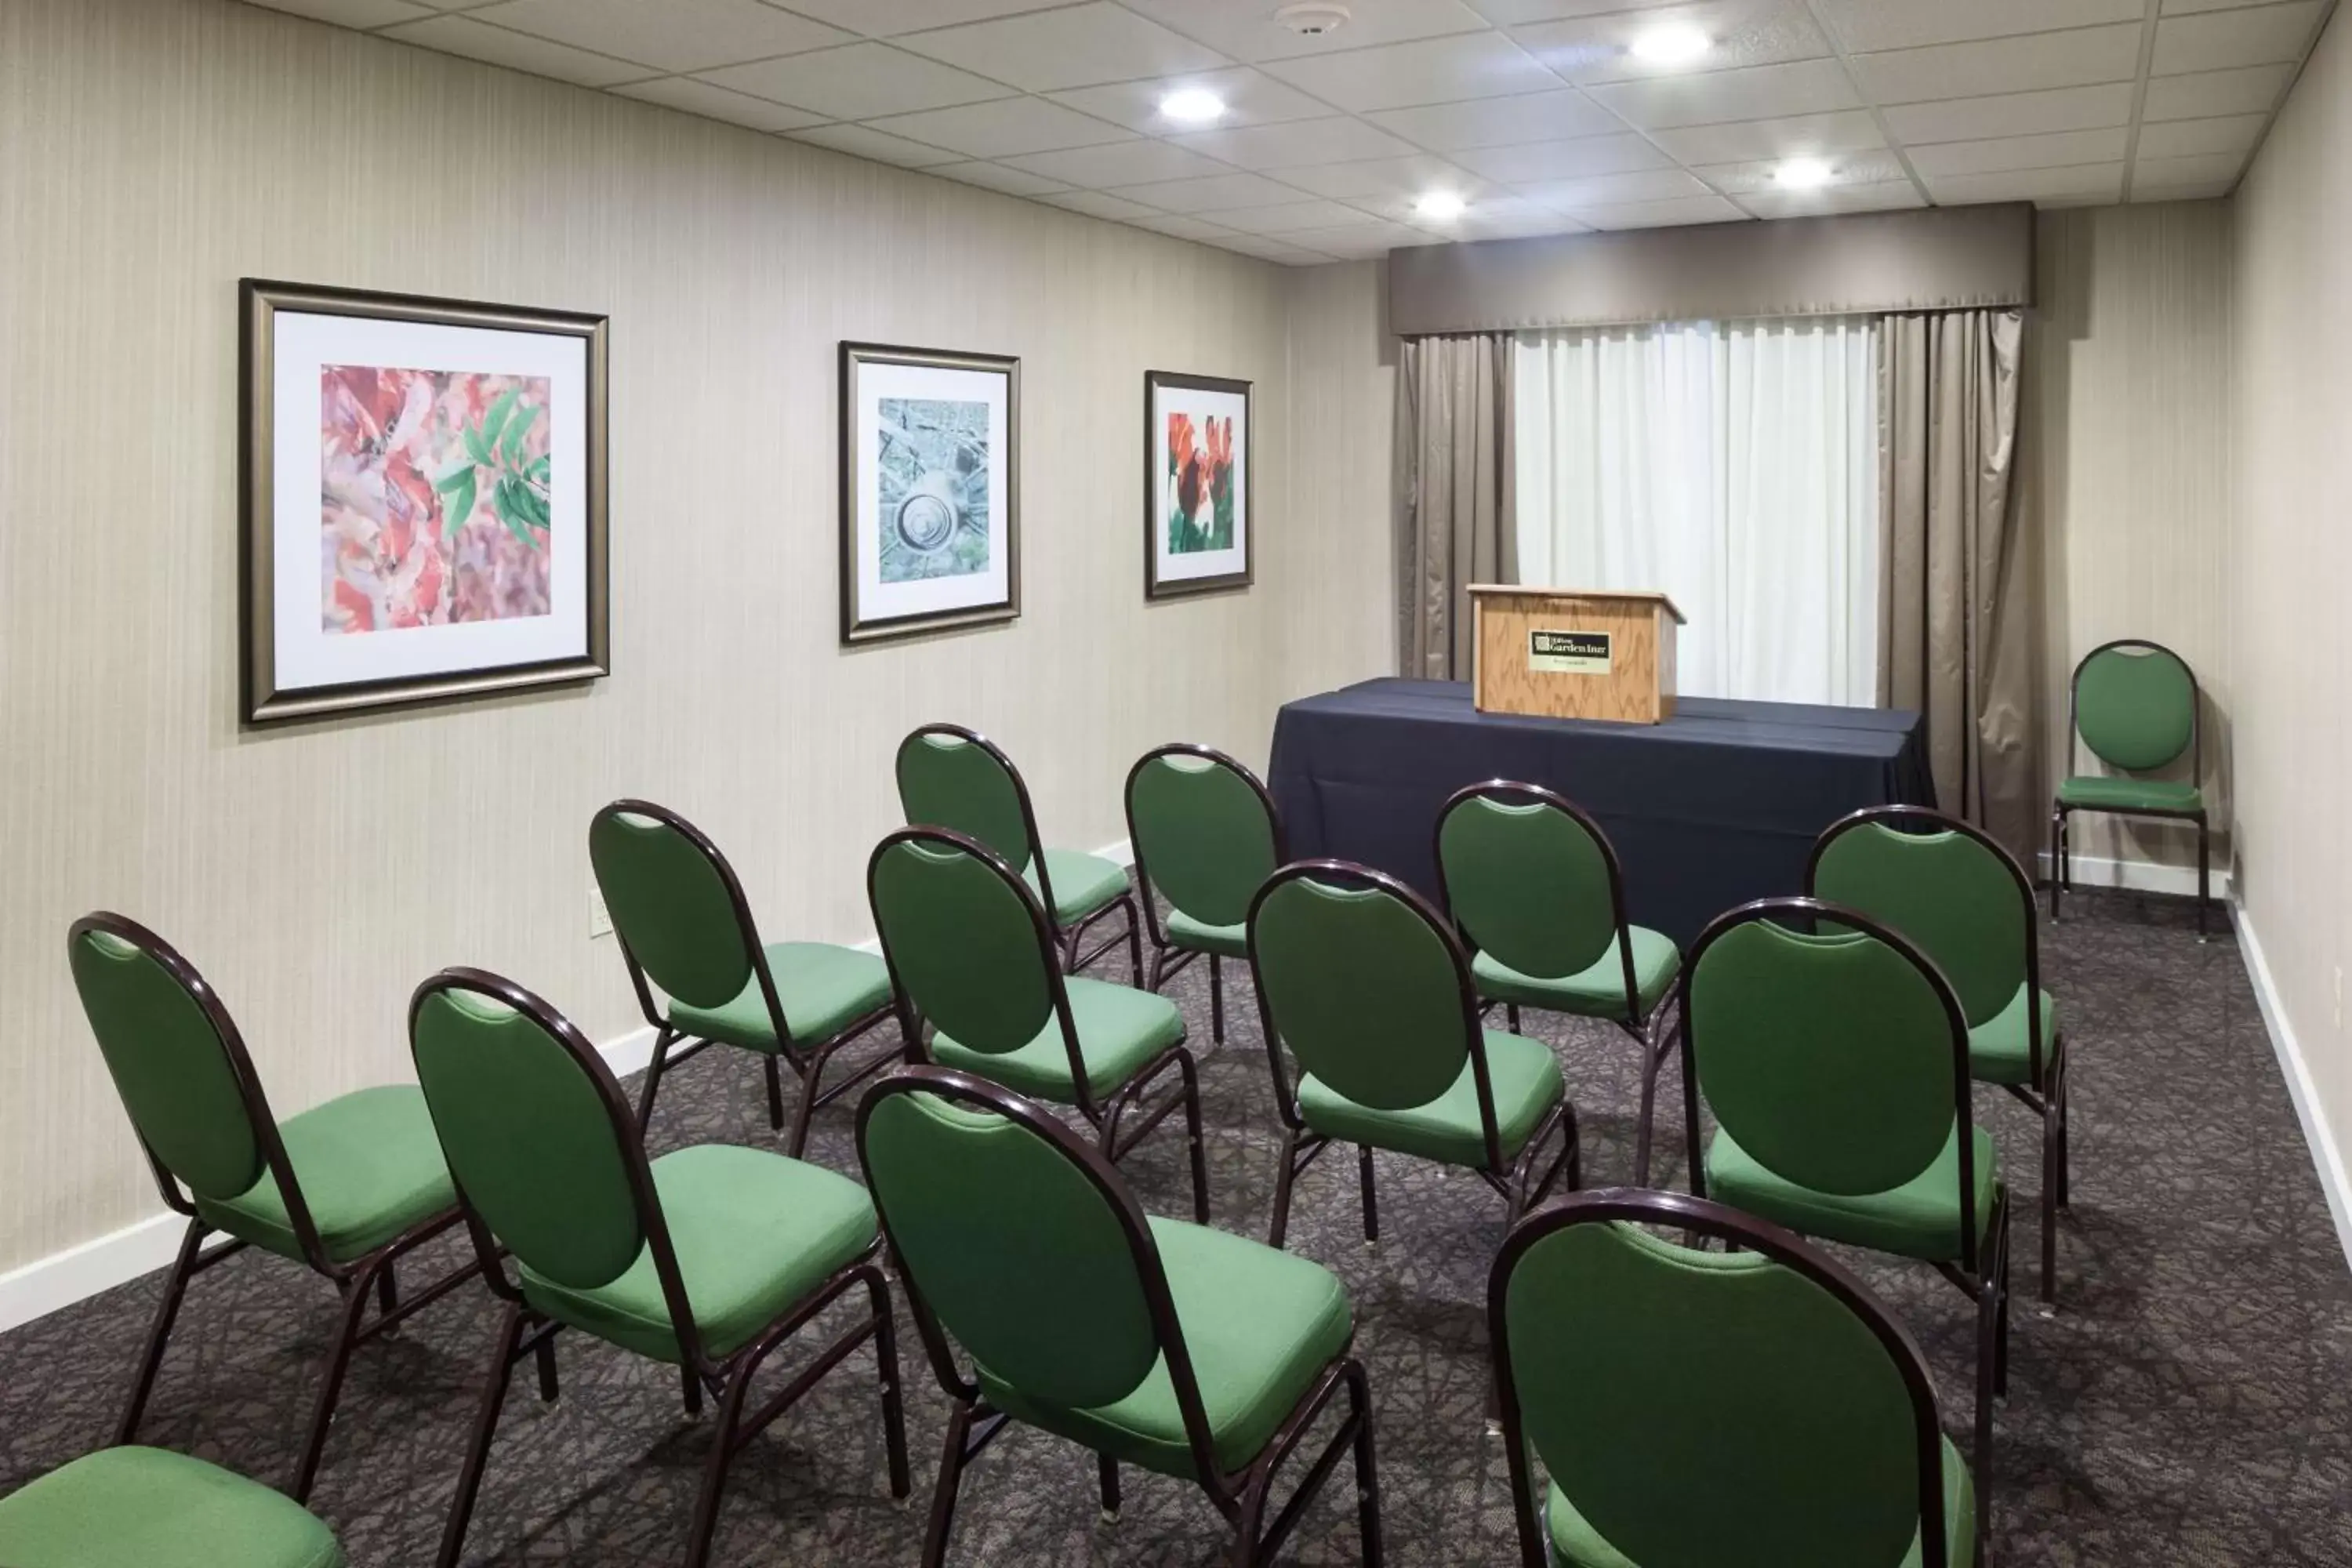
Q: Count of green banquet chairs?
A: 14